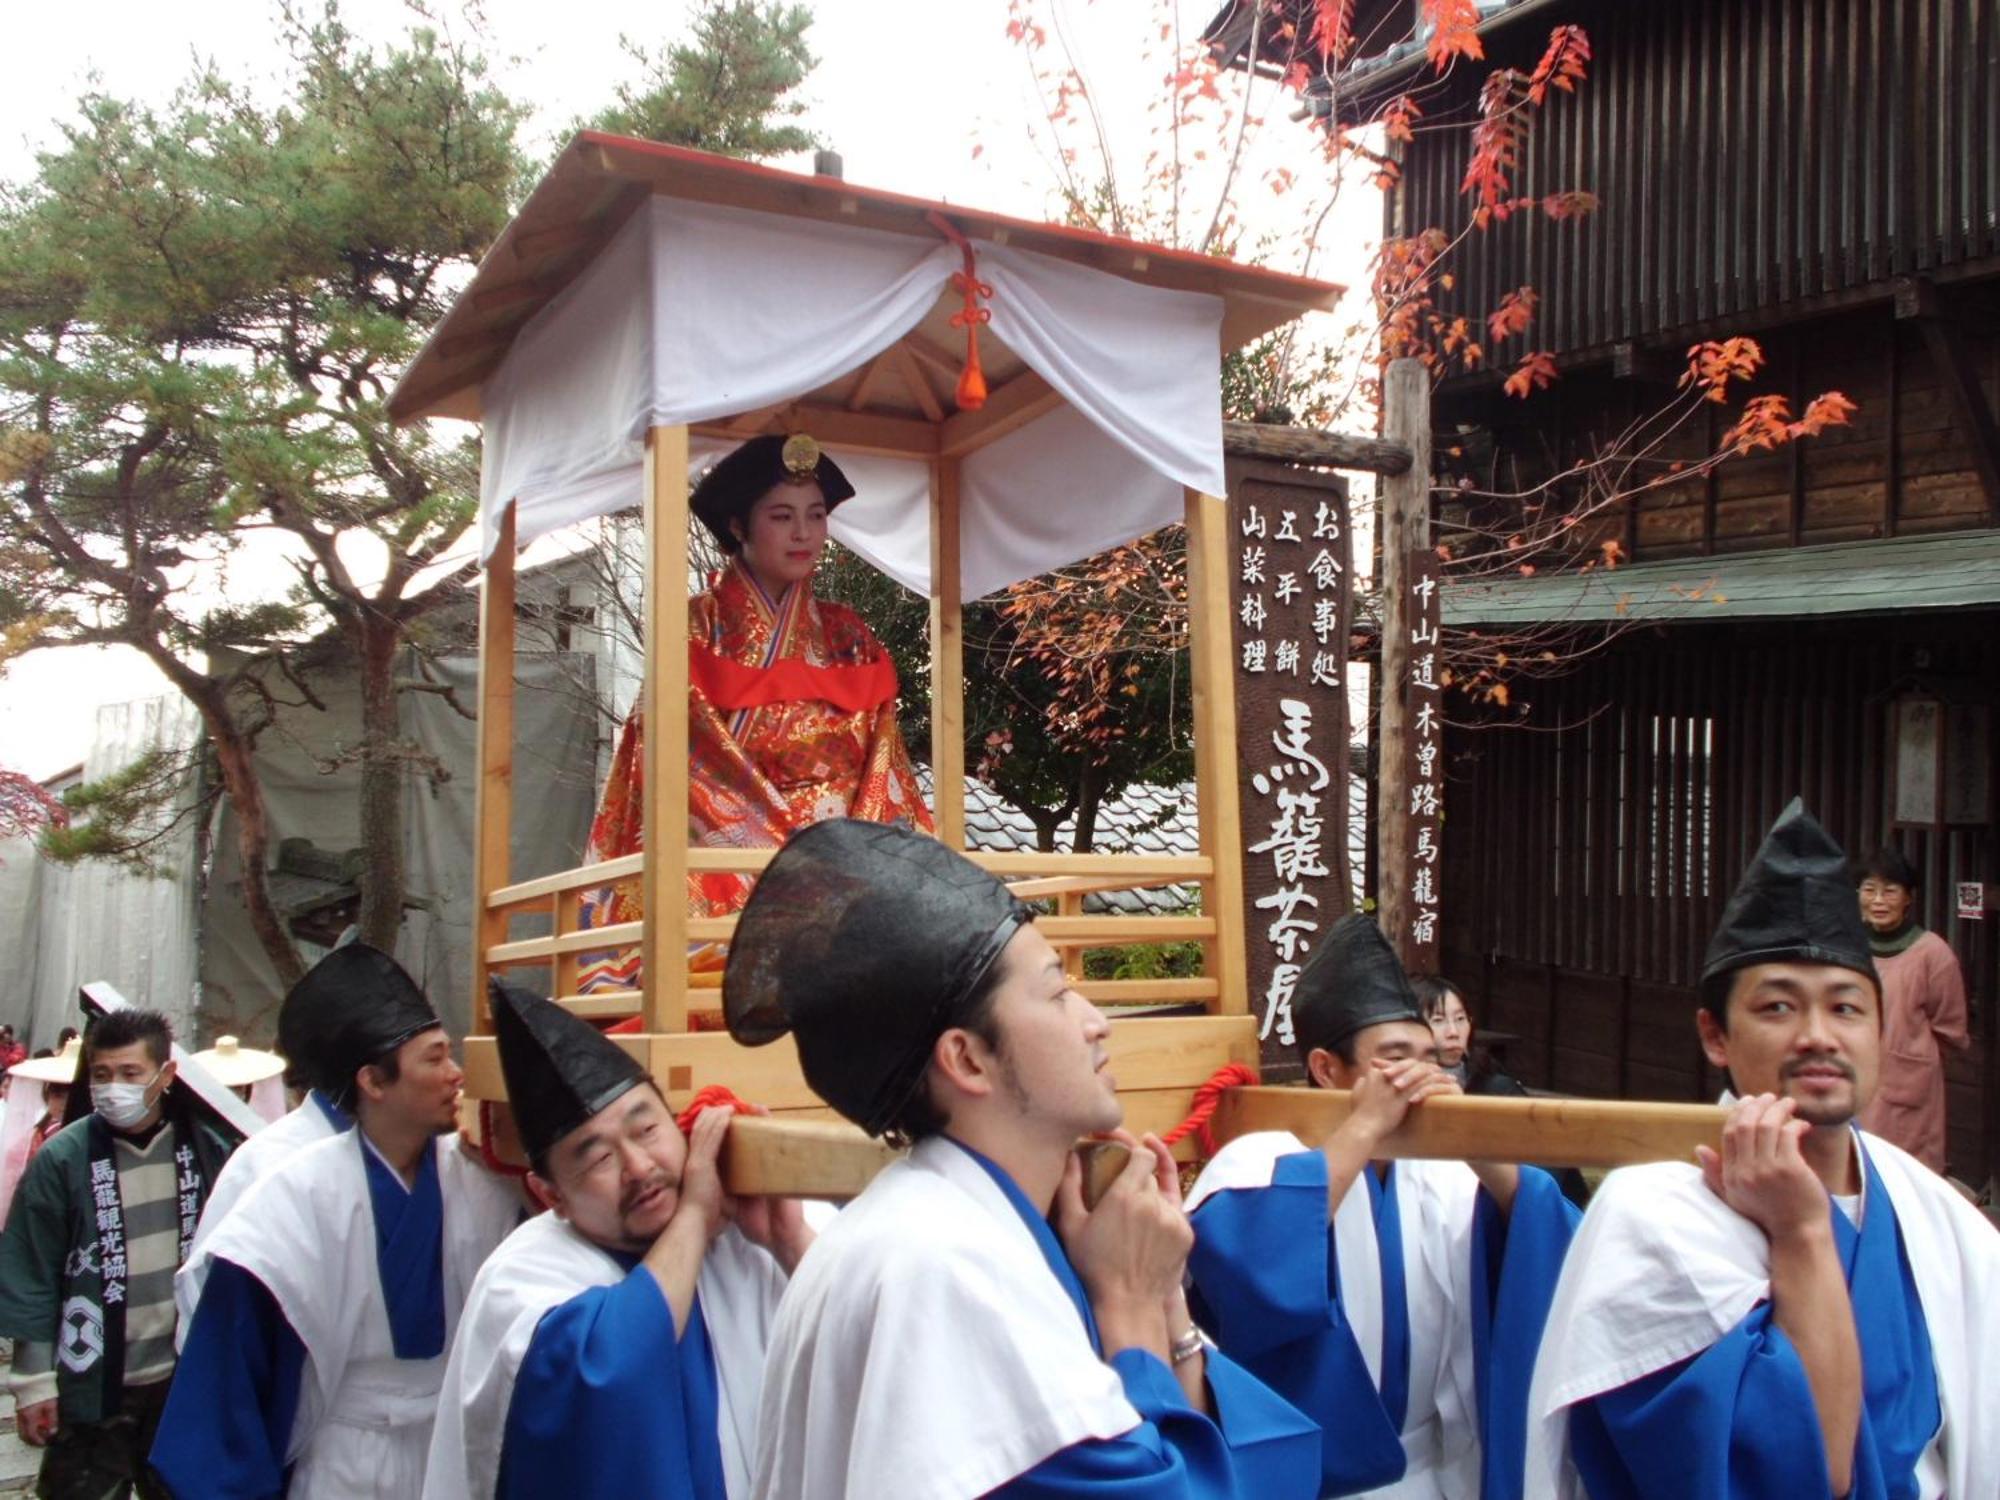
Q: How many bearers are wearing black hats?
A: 5